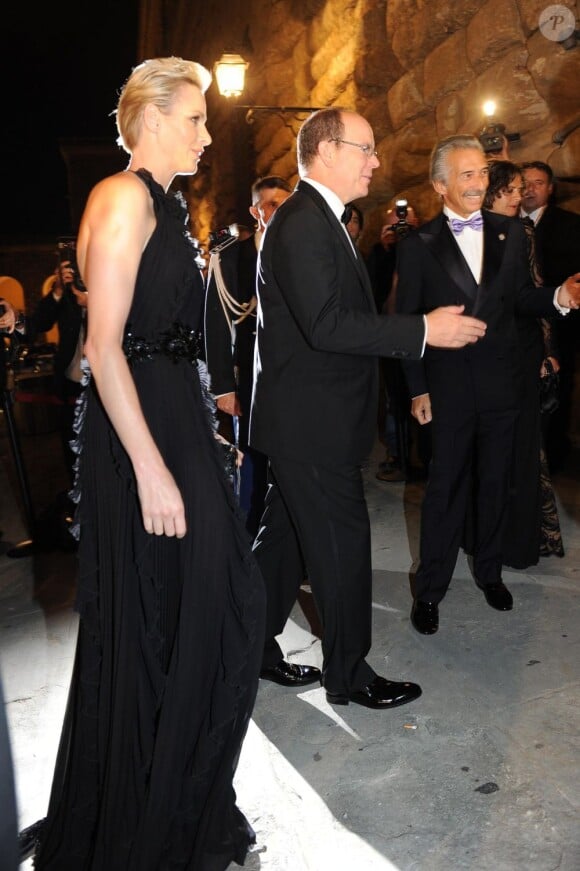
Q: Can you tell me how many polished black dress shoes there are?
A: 4